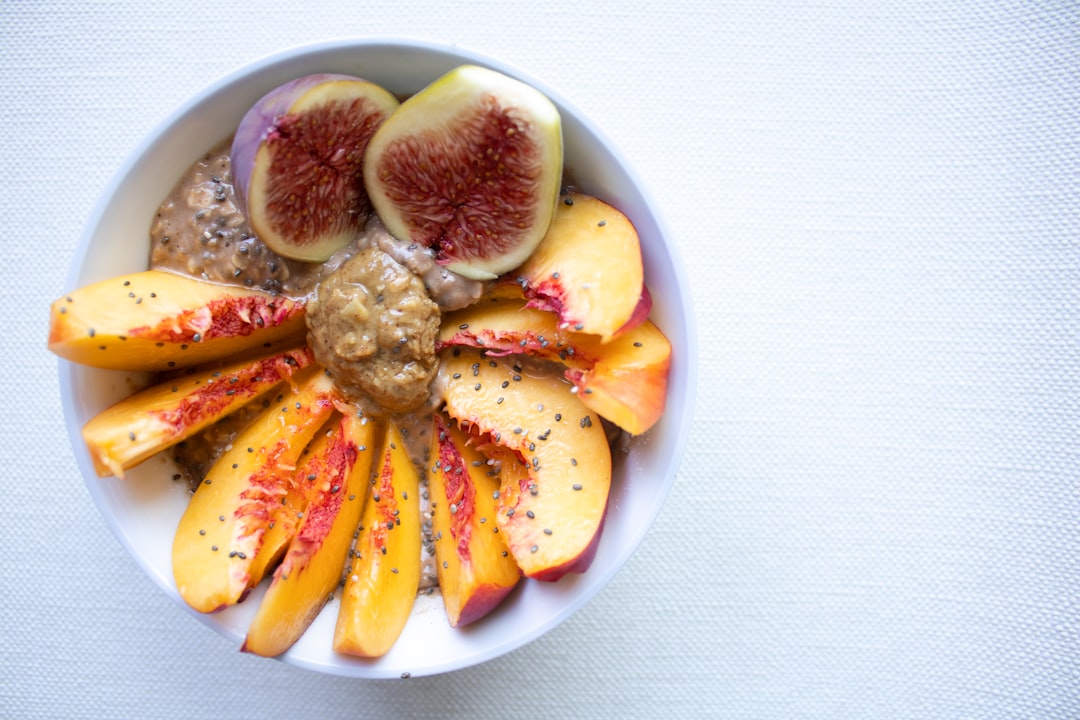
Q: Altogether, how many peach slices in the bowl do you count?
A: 9